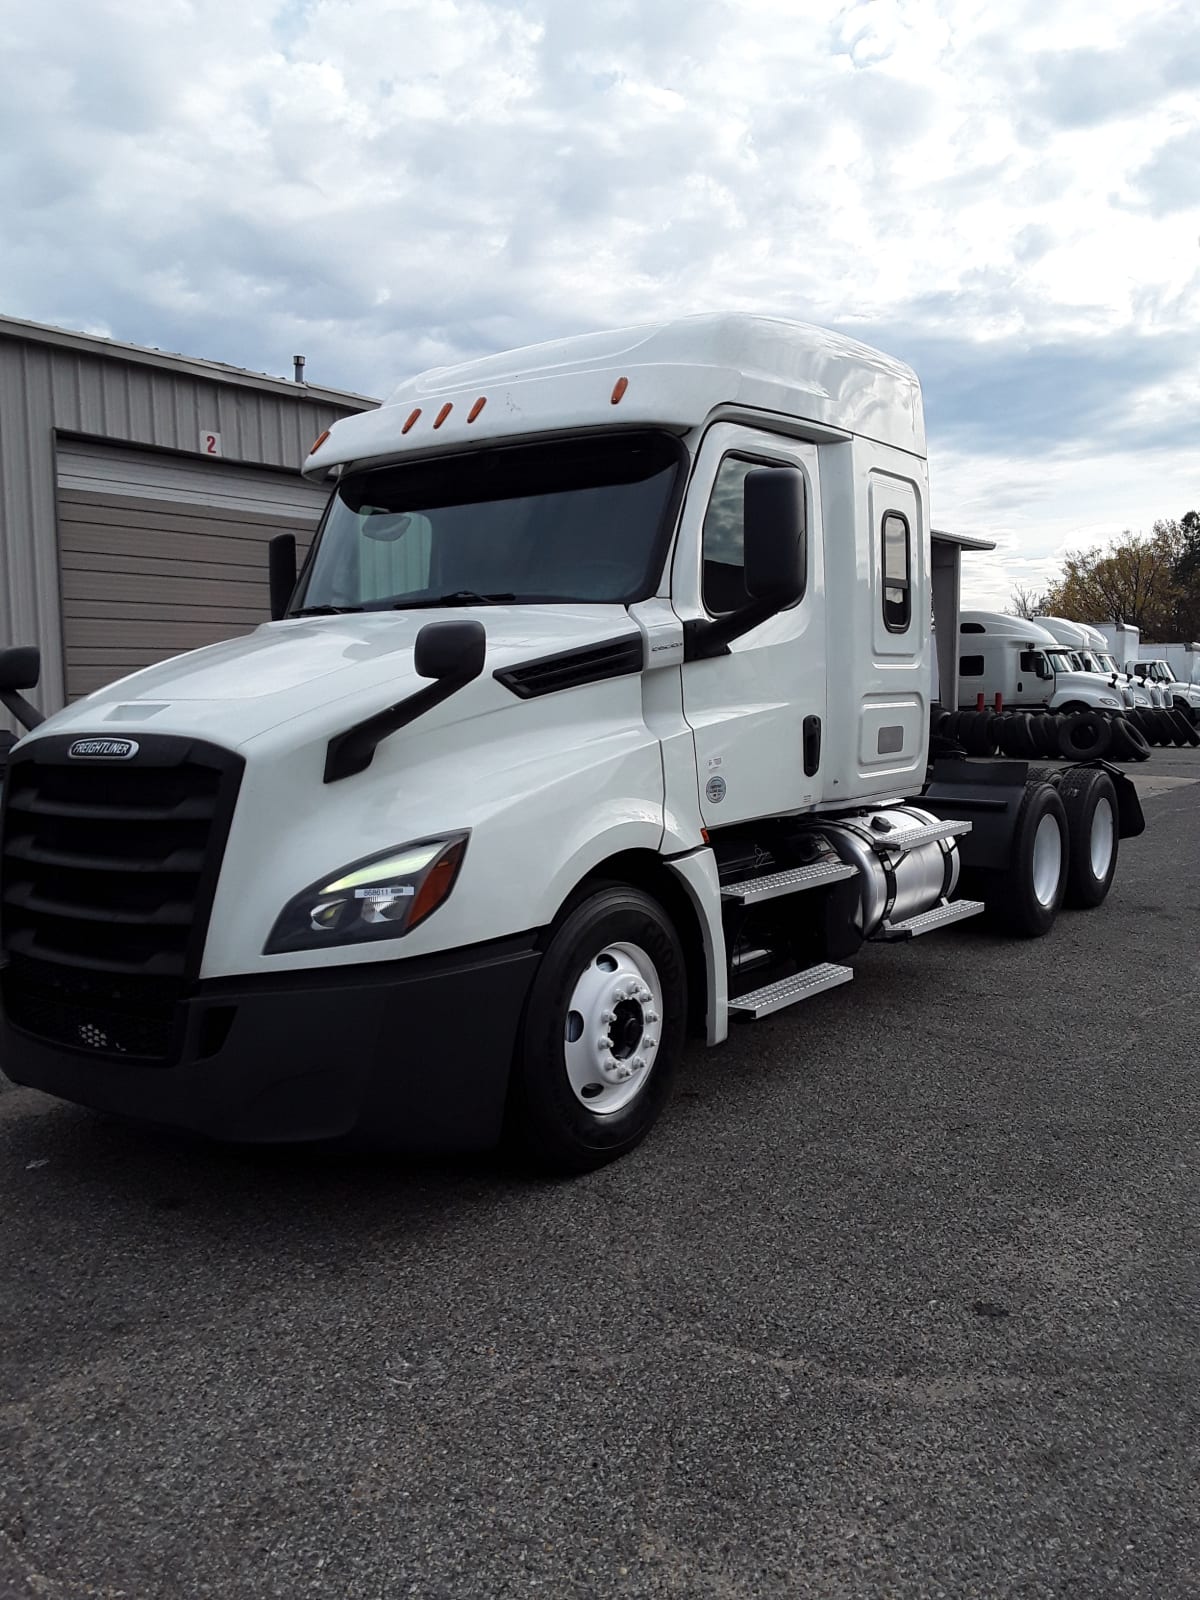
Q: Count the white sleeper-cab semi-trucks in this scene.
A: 4